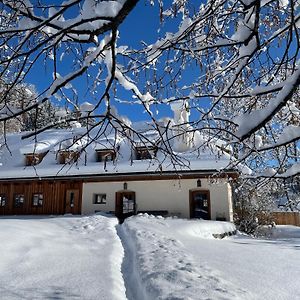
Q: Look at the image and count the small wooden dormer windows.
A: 4